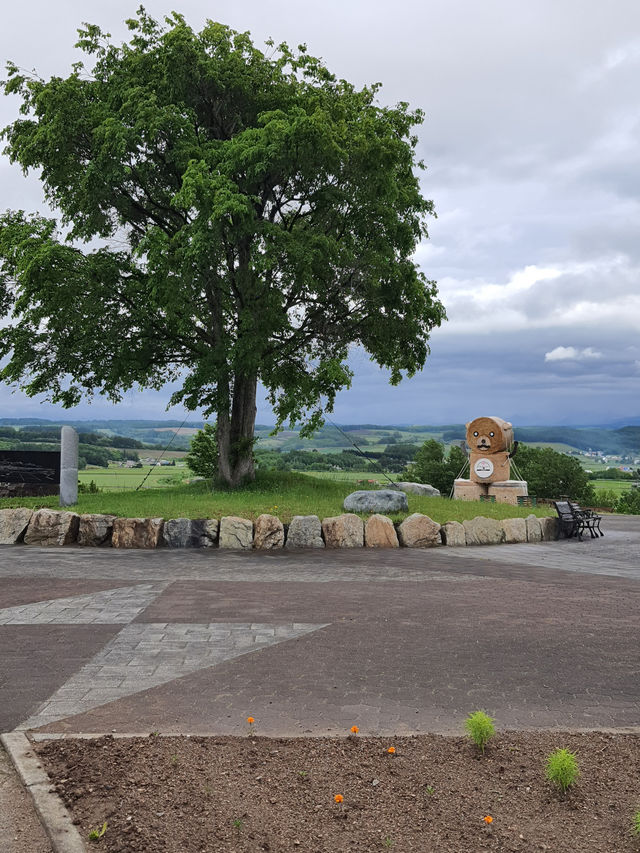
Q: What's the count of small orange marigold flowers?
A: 5